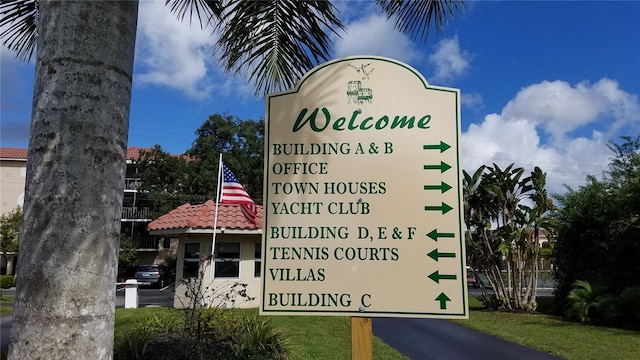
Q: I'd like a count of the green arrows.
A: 8